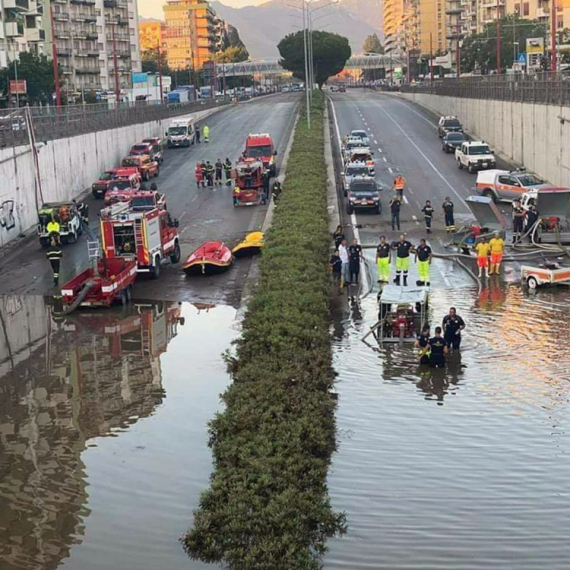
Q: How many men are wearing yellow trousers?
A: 3